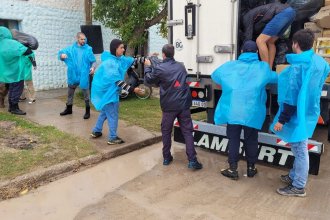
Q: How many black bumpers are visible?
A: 1